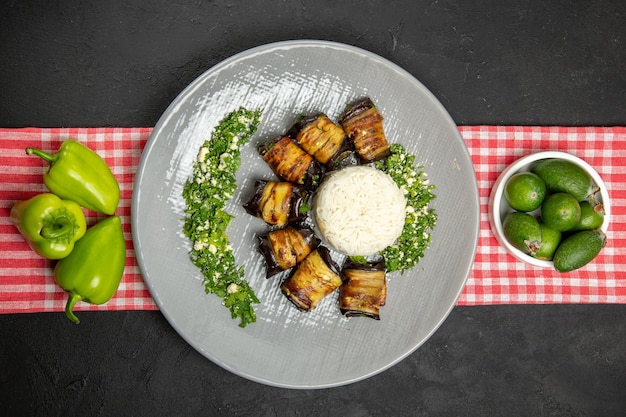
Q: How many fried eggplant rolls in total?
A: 7